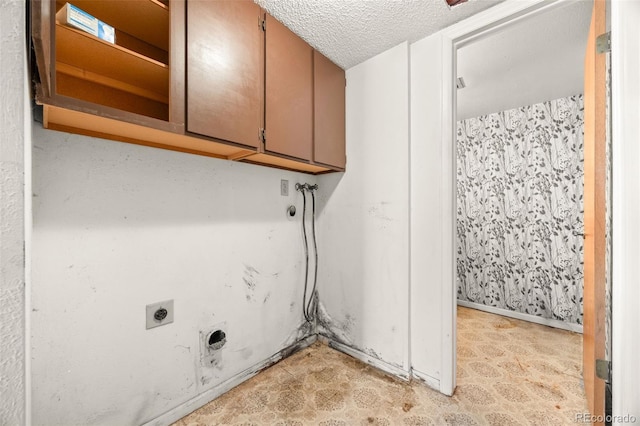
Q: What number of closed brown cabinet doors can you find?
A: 3